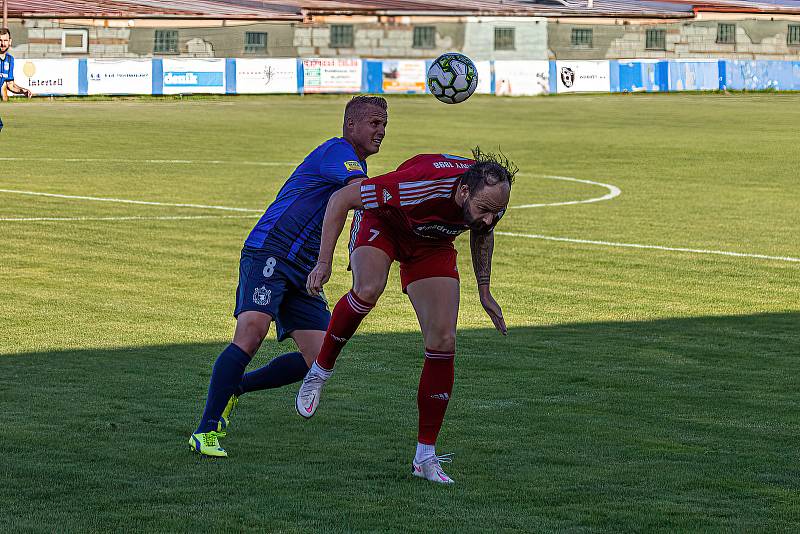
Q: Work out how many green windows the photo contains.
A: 9